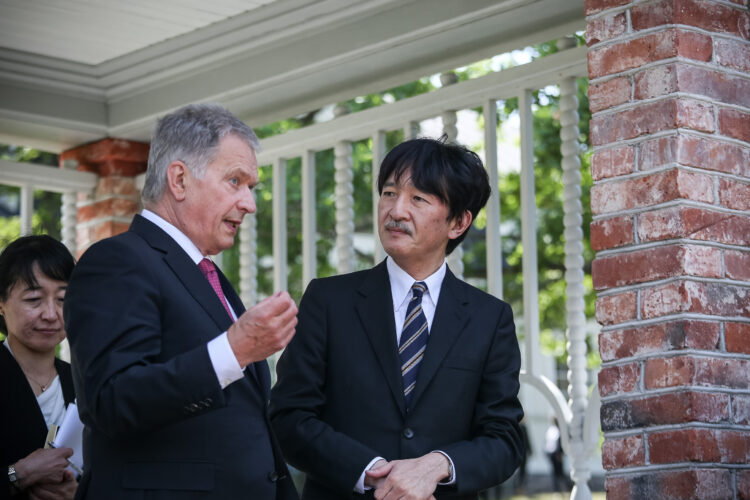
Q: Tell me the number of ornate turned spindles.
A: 5